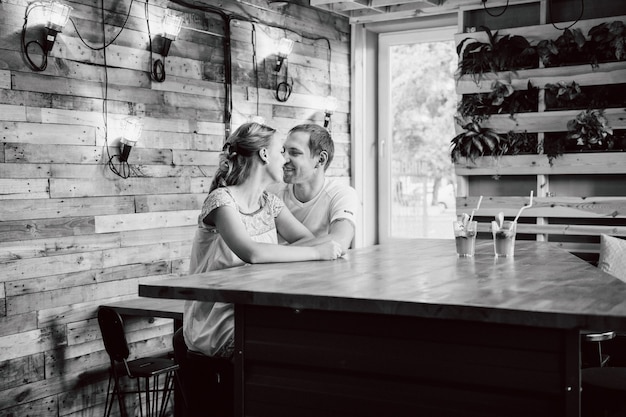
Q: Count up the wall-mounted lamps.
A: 5